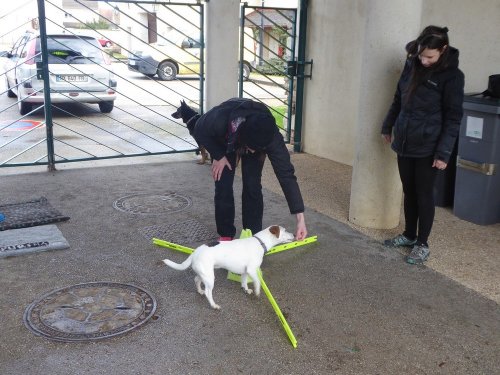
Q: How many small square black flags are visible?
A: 0